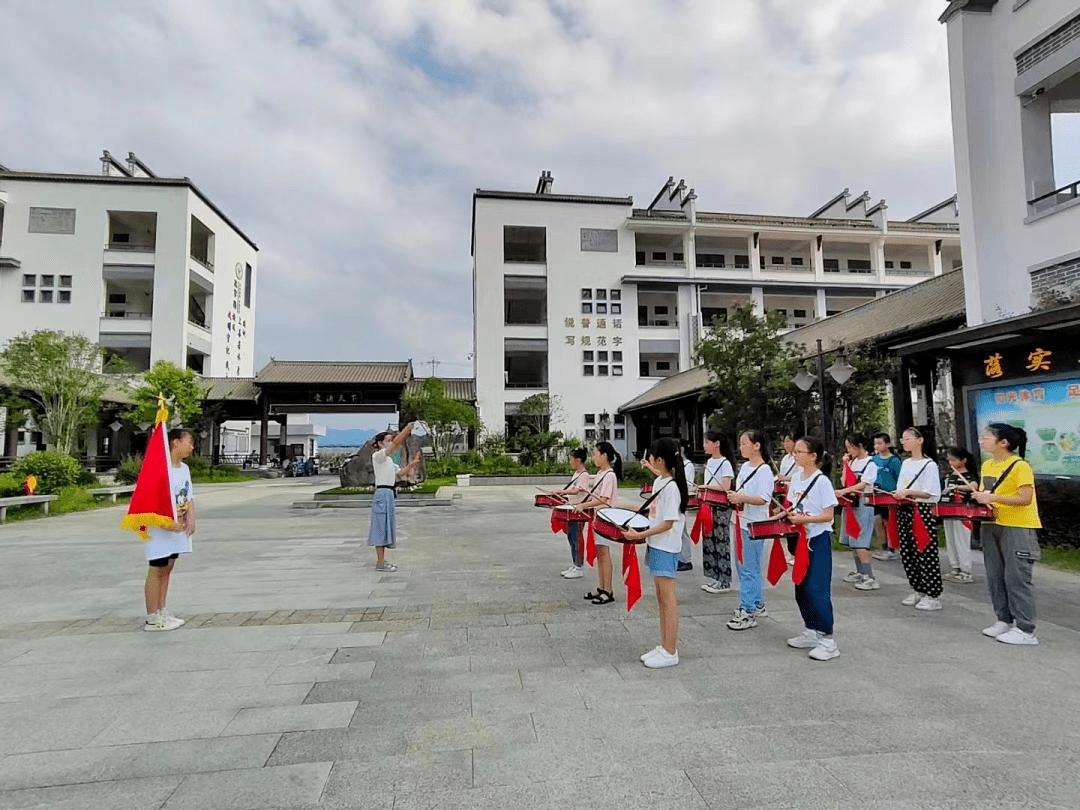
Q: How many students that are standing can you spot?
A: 14